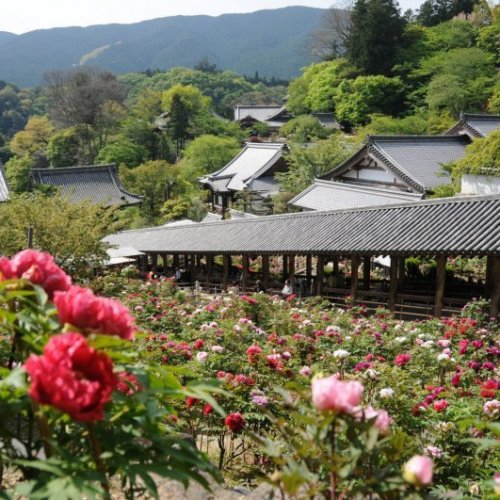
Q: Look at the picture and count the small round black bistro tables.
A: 0